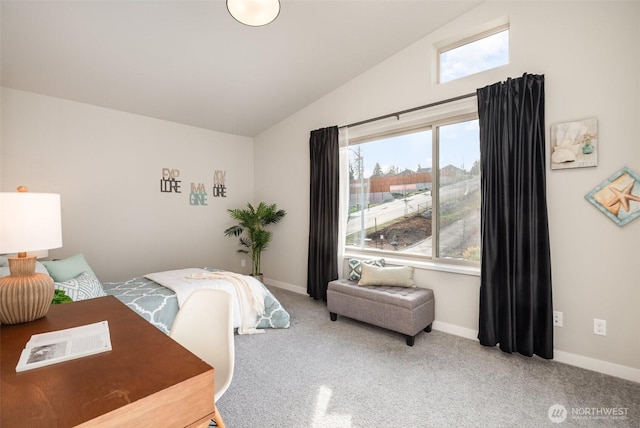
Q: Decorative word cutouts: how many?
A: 3